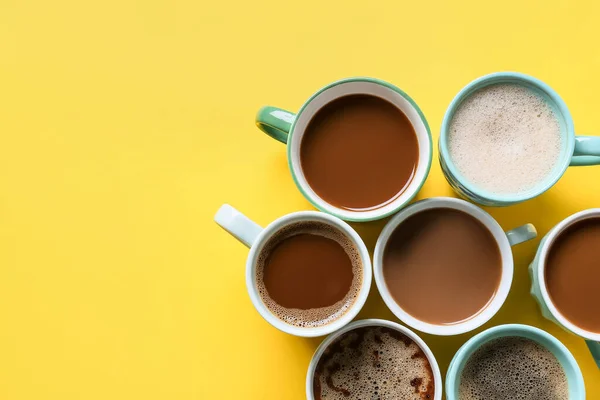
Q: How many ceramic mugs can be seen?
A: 7